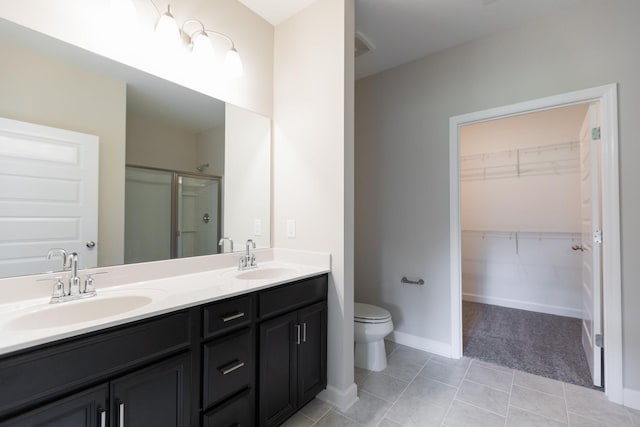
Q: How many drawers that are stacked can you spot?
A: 3